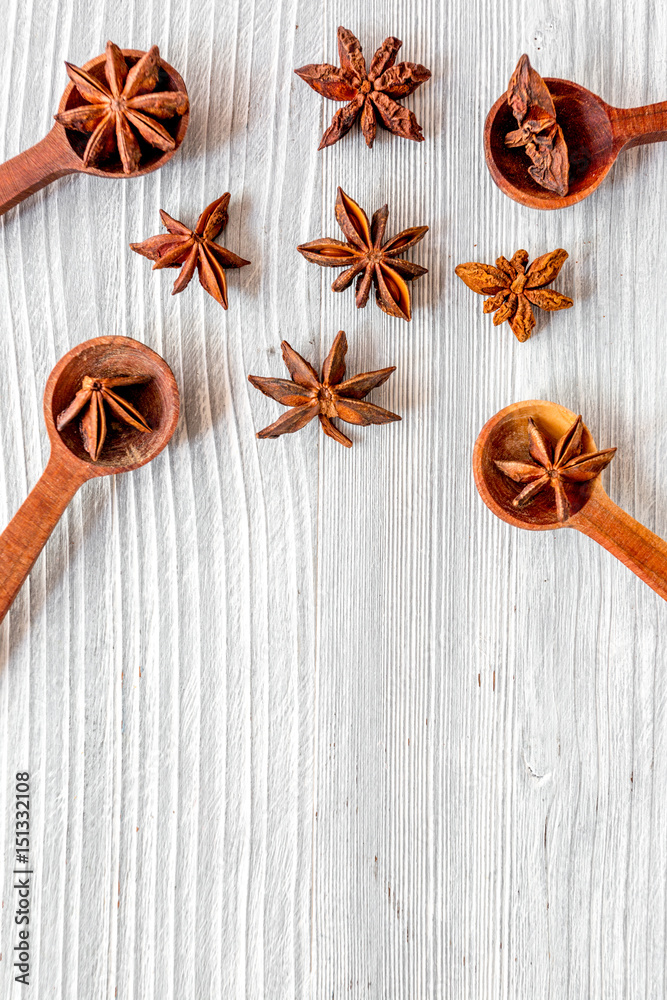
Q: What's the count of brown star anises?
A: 9